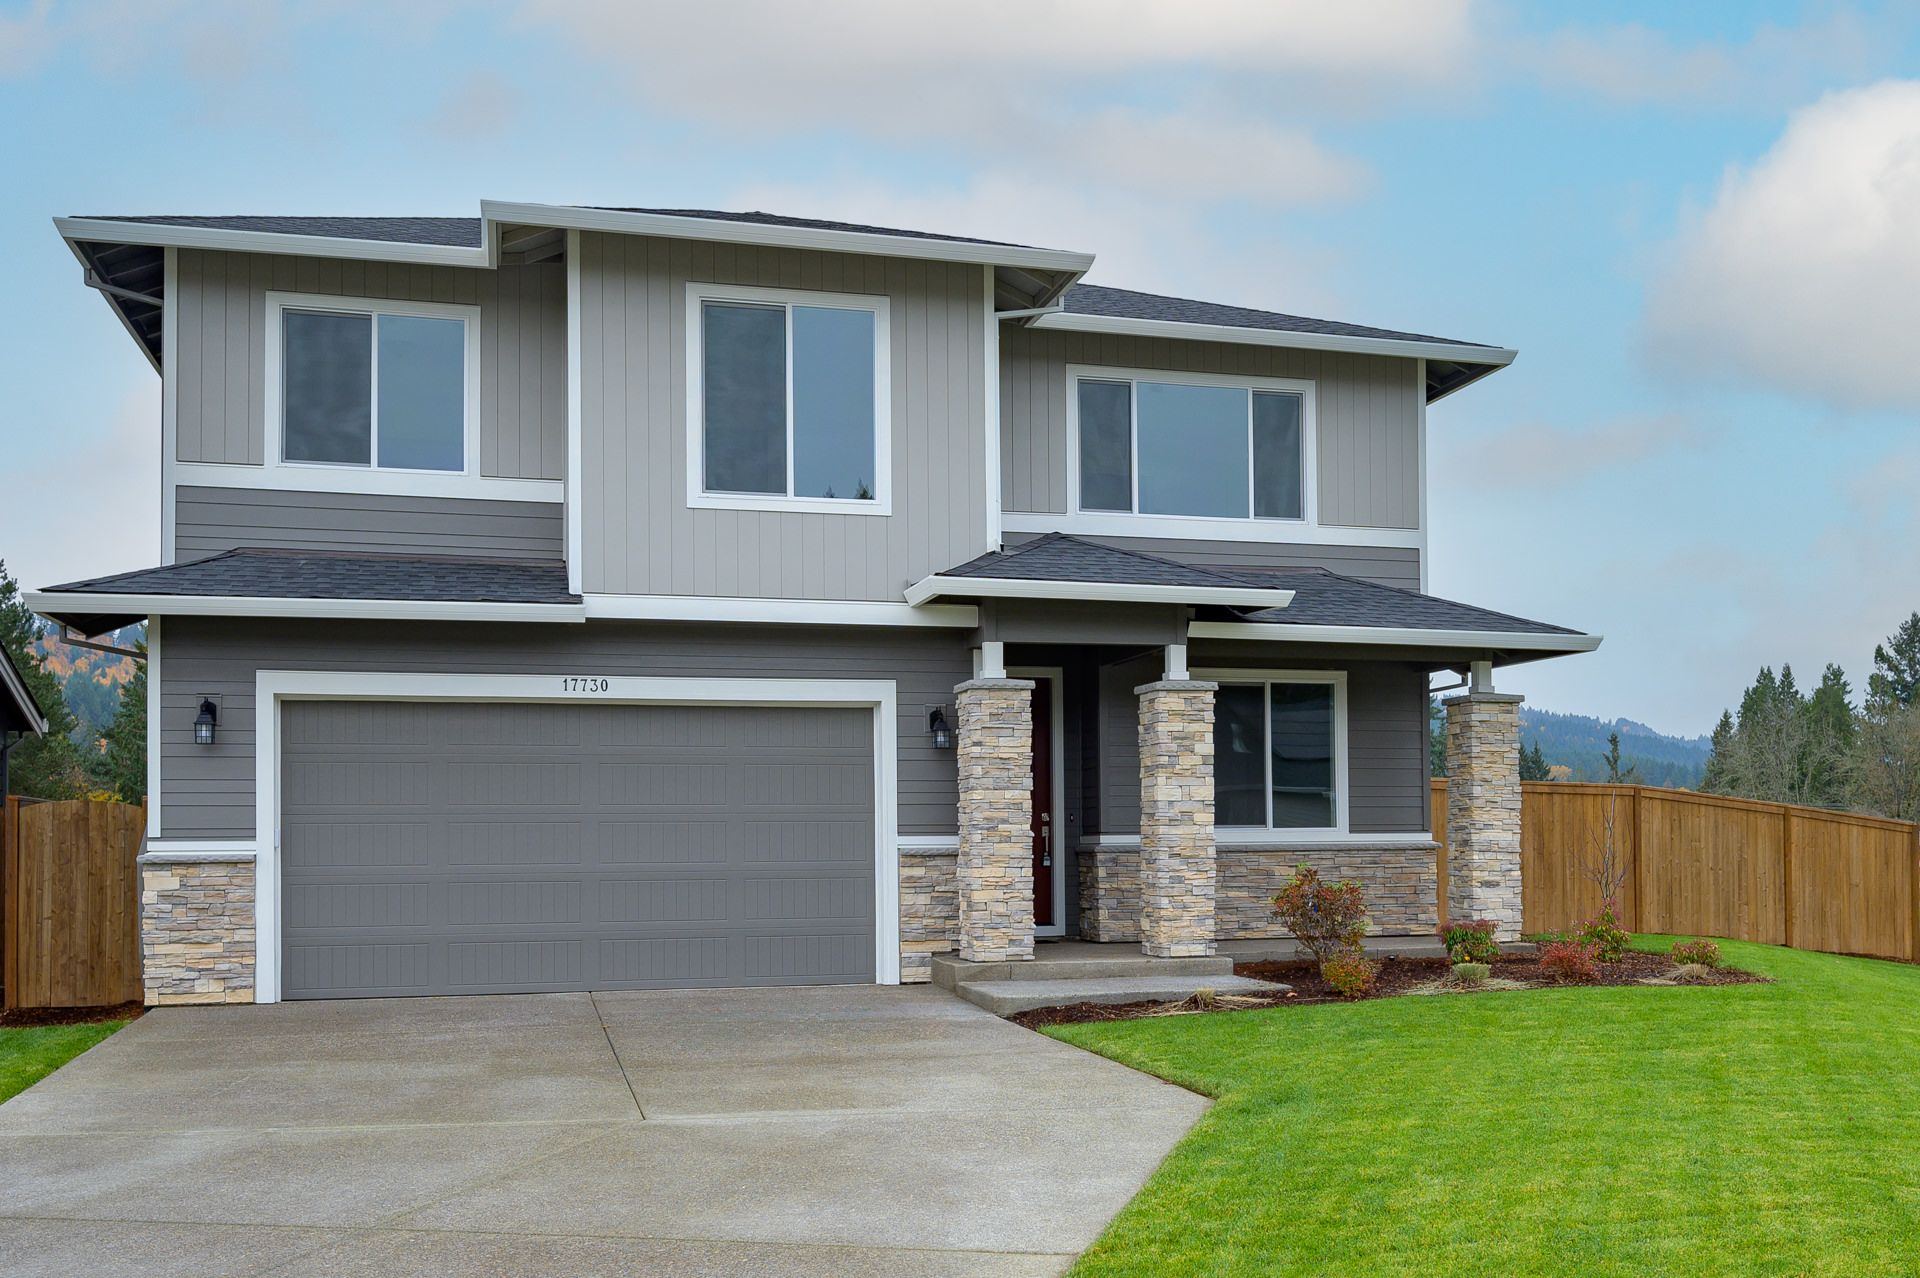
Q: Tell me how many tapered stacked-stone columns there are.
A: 3